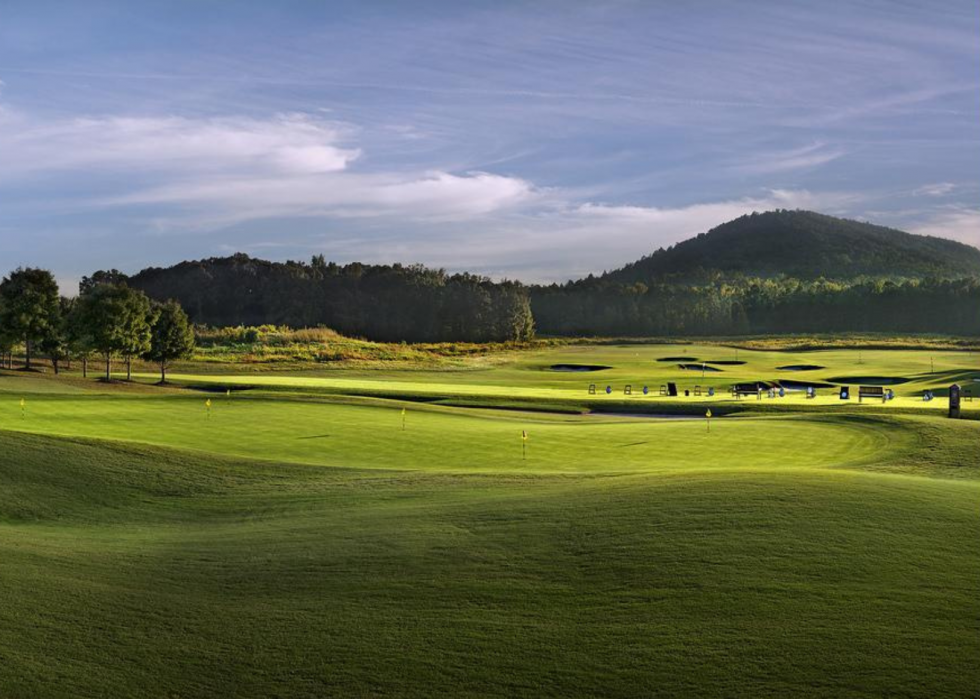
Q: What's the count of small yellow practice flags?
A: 6